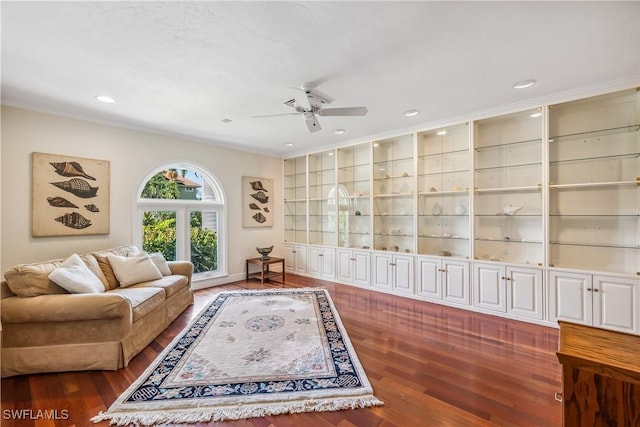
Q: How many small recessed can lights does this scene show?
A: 5